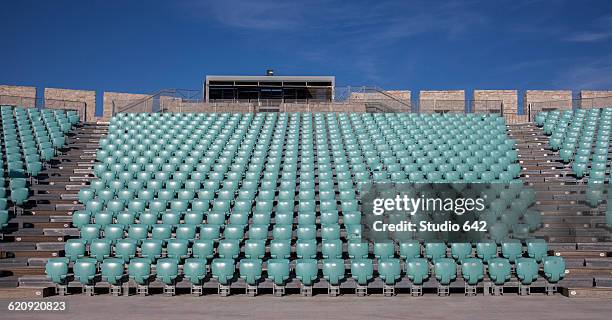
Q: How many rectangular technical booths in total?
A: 1